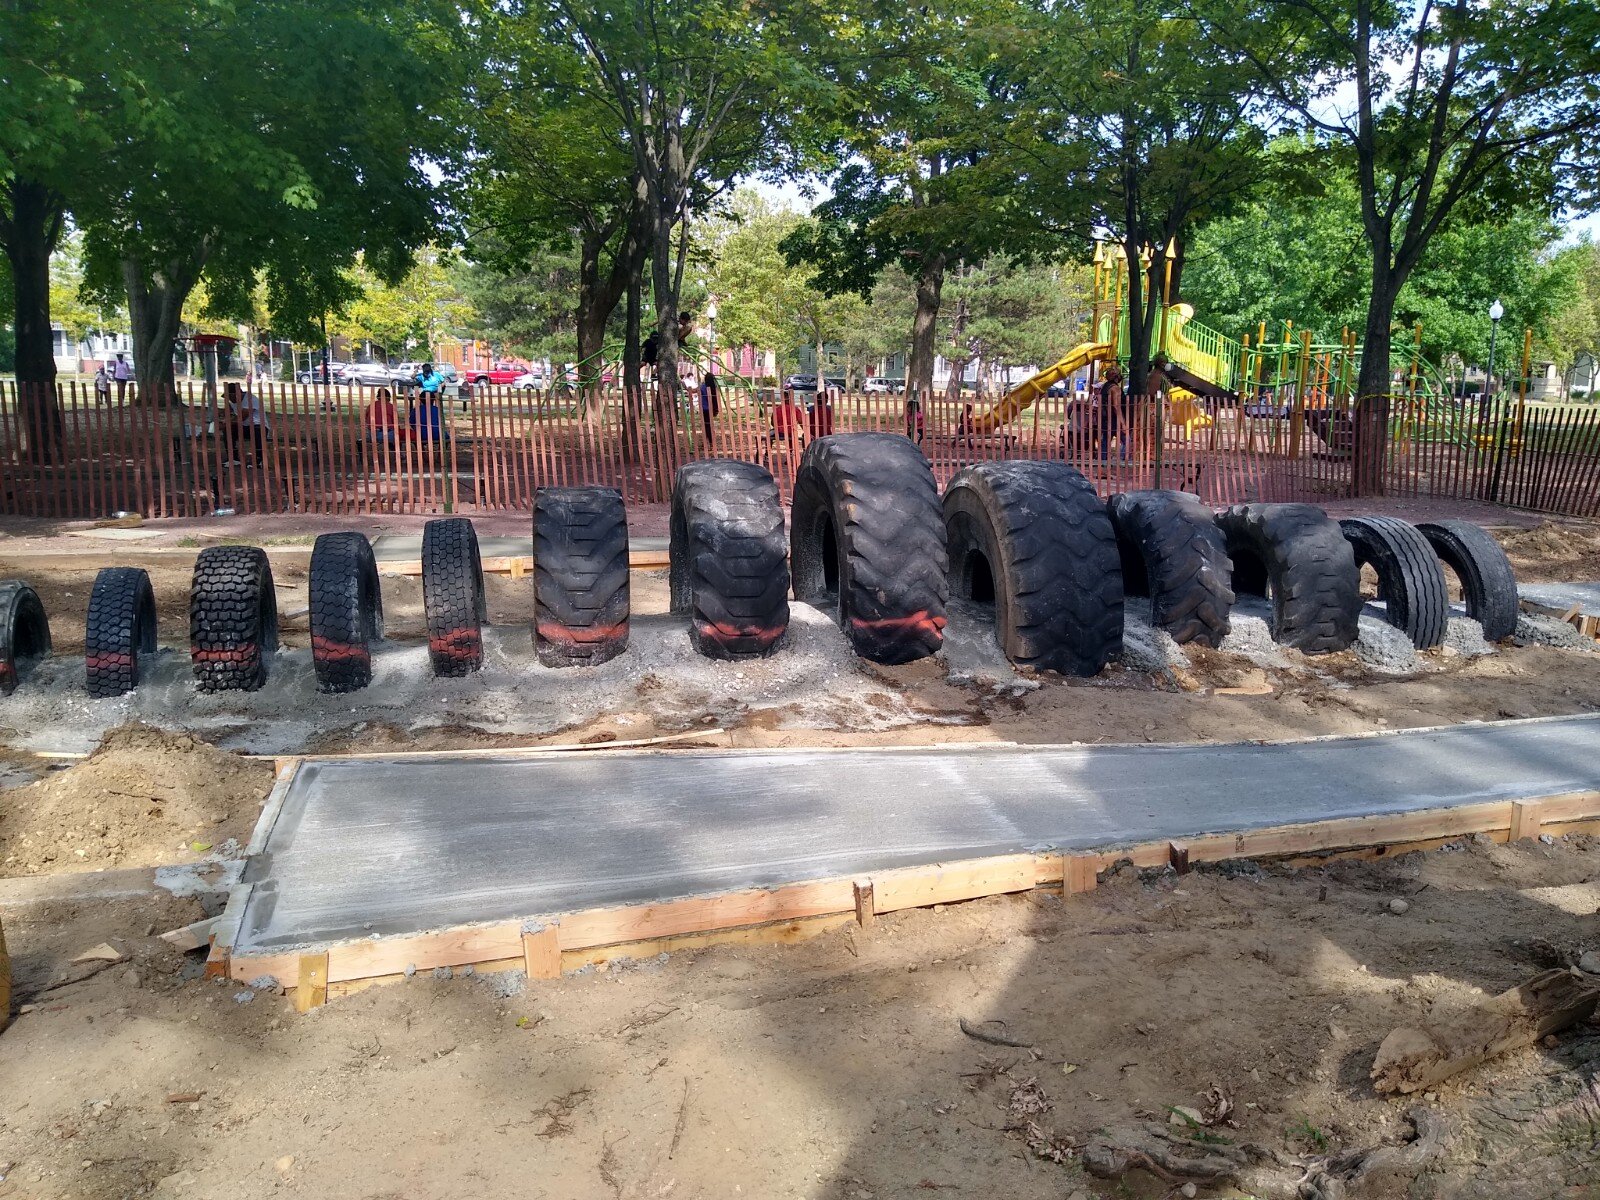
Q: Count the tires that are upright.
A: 13